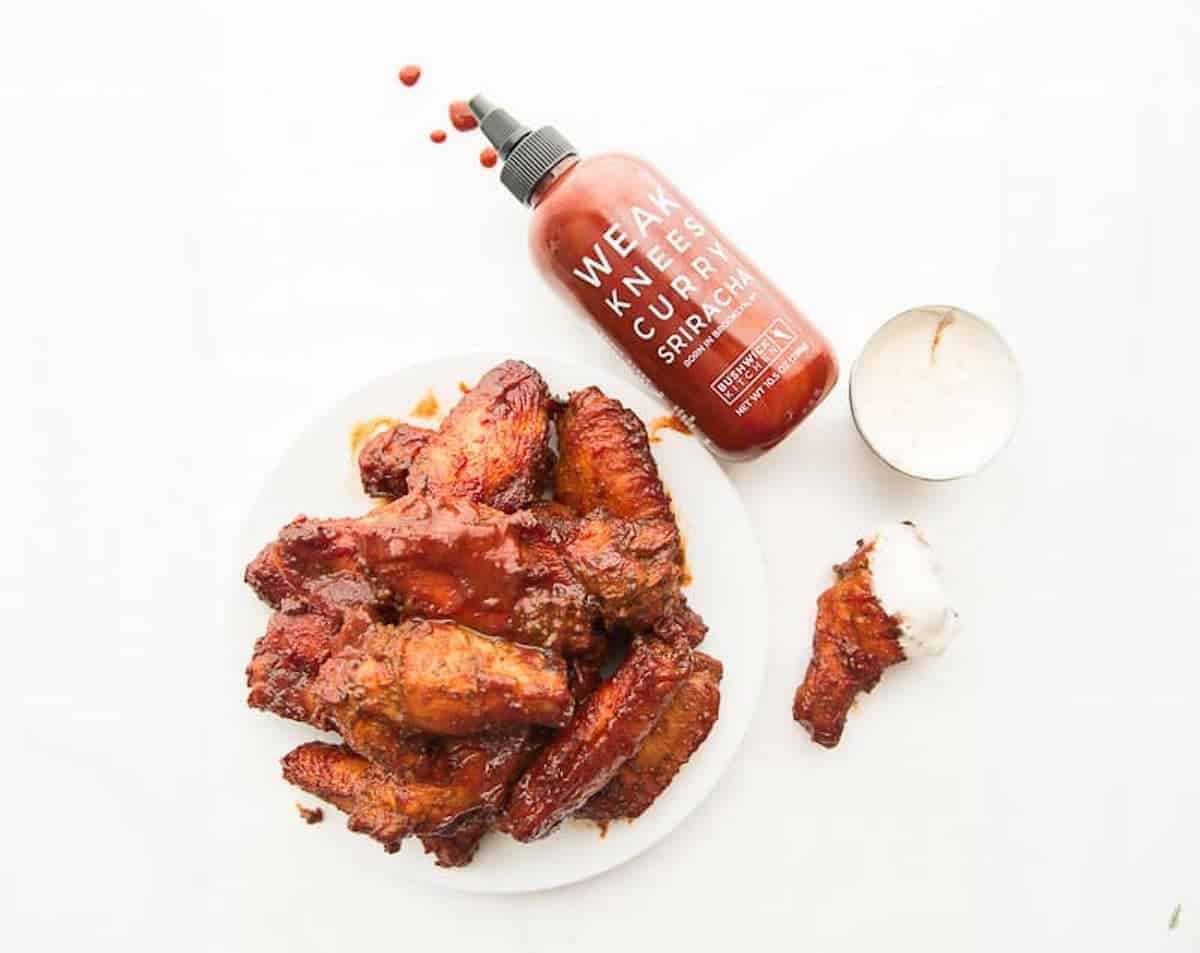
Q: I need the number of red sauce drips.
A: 4